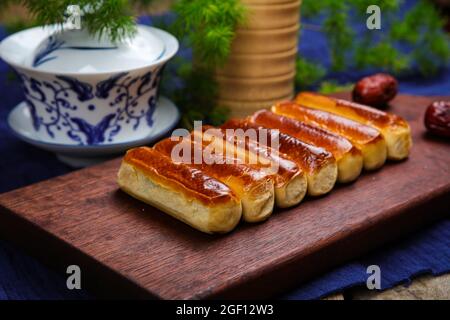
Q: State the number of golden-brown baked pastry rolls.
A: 7